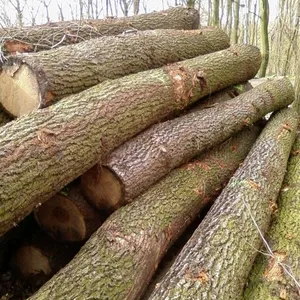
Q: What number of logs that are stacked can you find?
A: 9